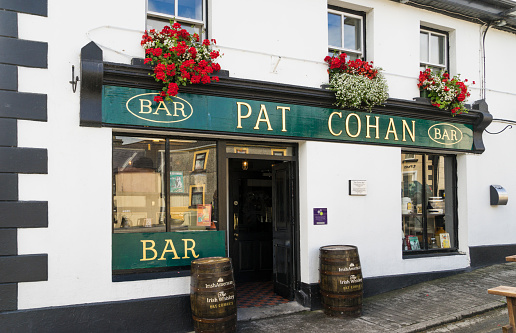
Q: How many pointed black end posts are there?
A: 2